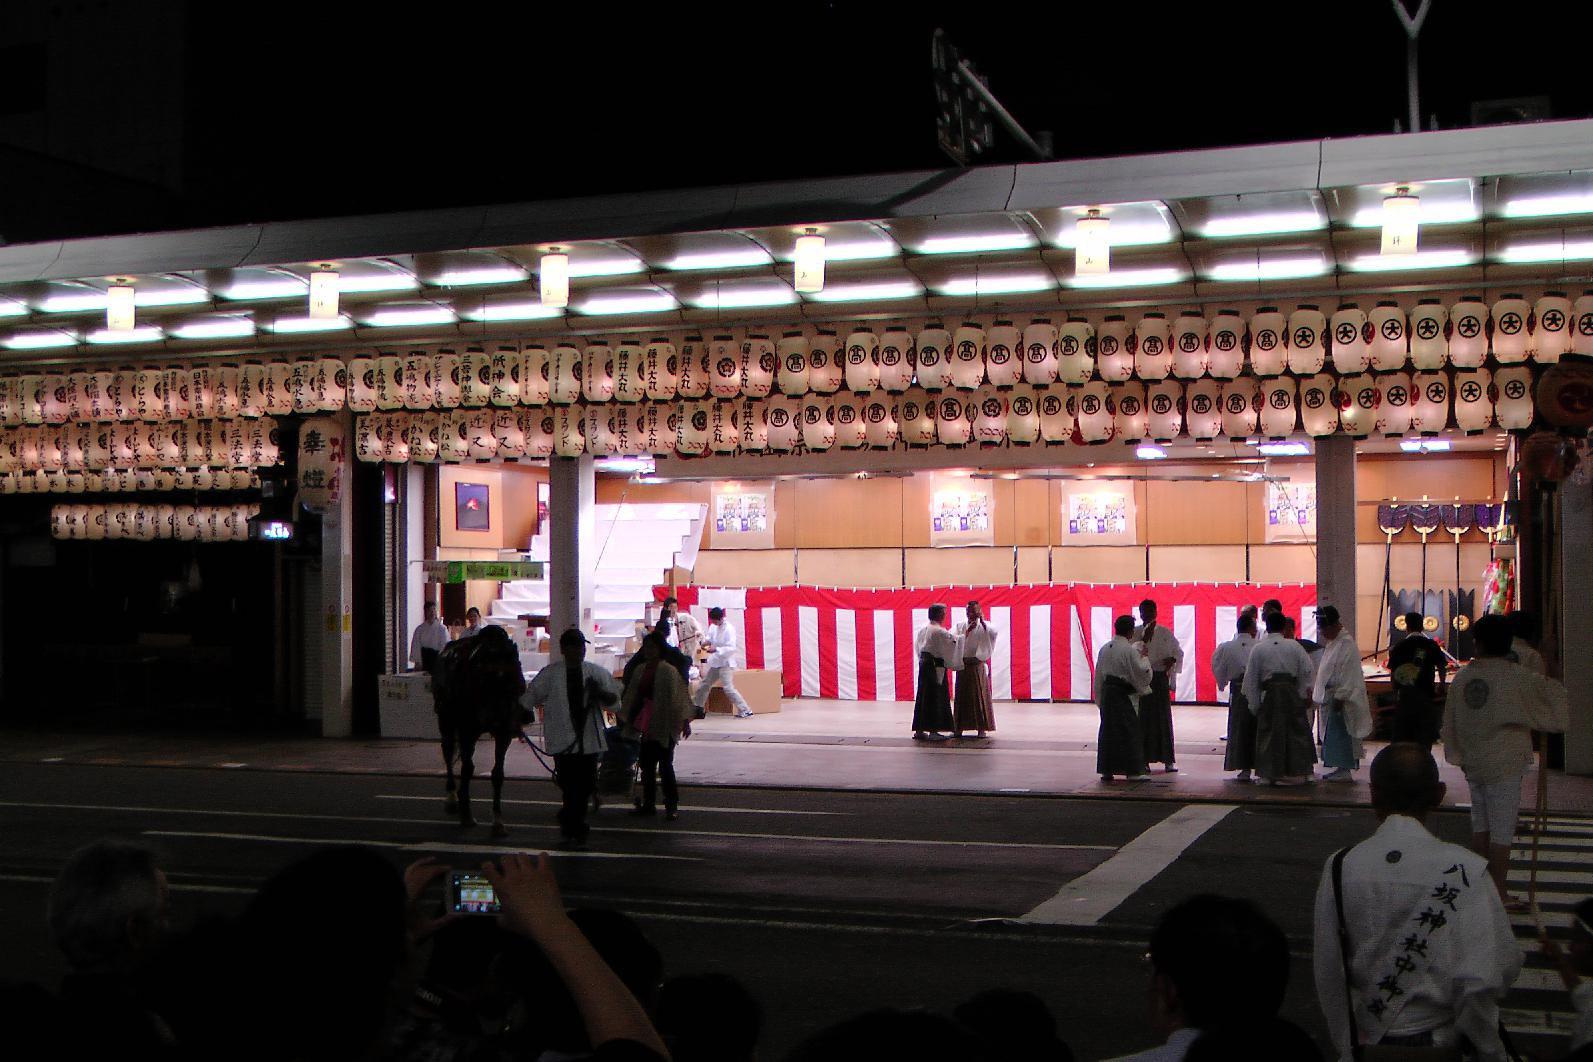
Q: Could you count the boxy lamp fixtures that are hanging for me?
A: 6